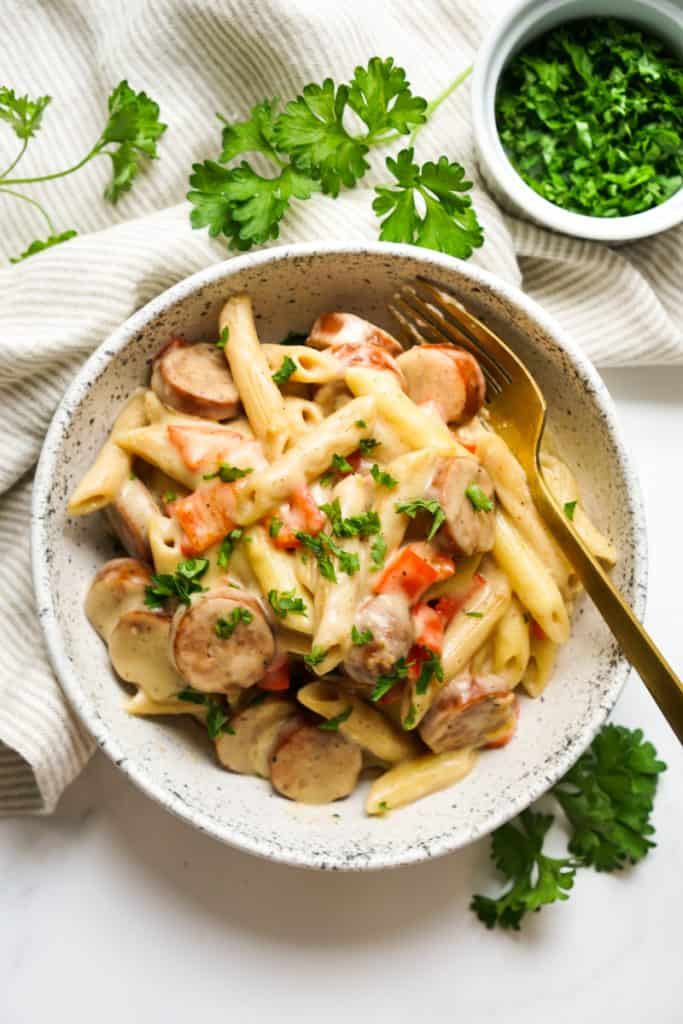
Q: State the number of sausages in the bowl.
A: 13